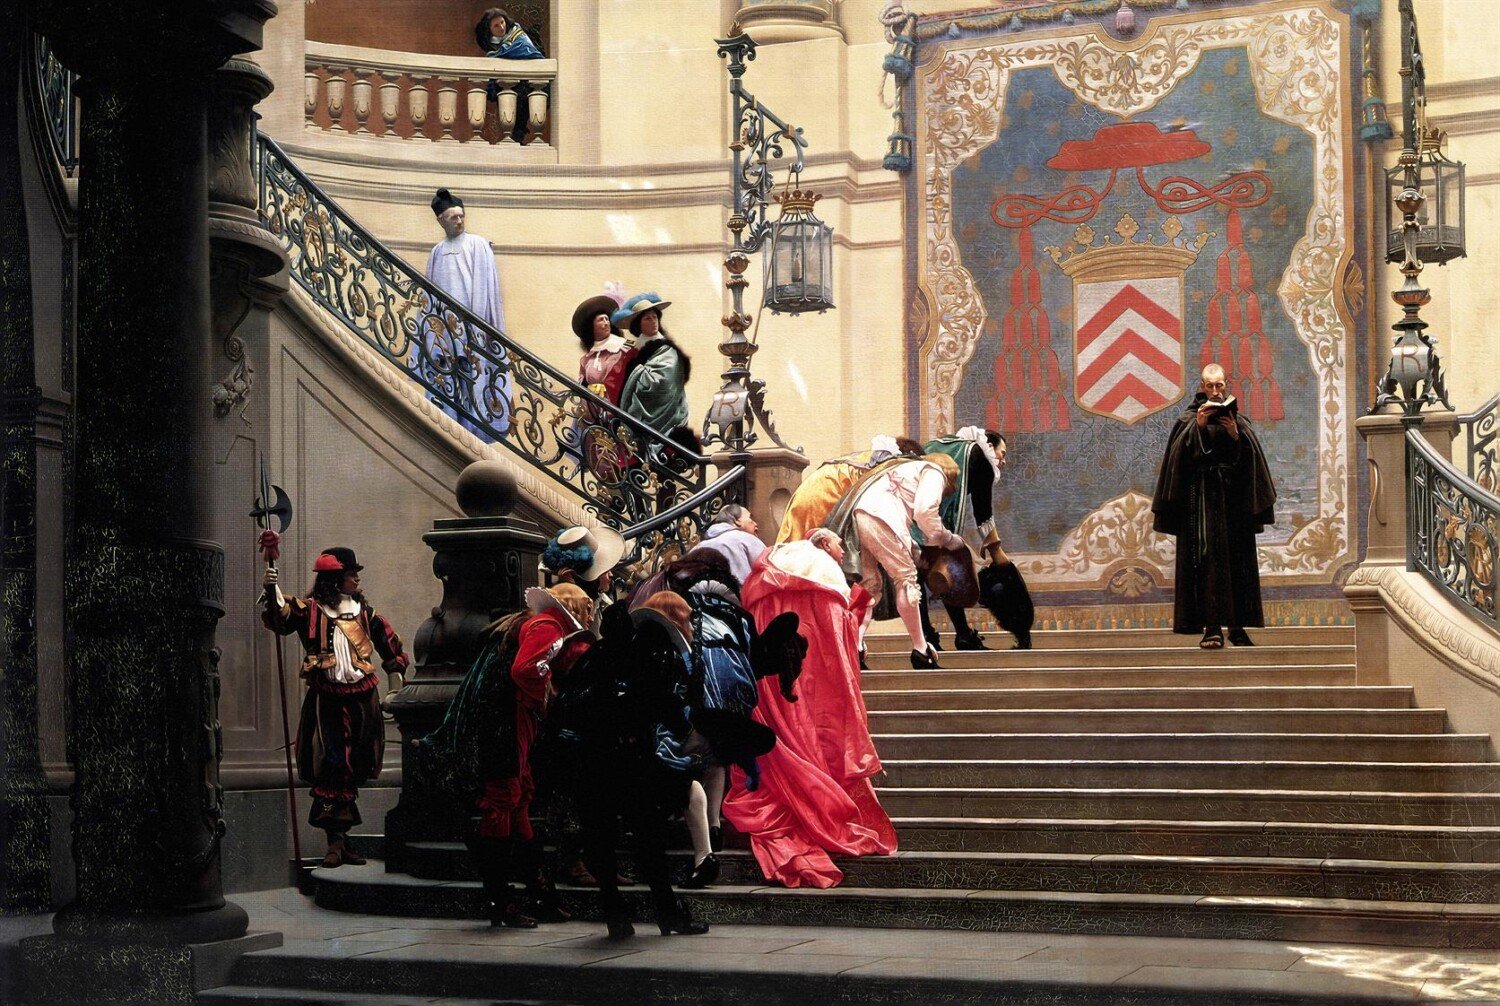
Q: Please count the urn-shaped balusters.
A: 9